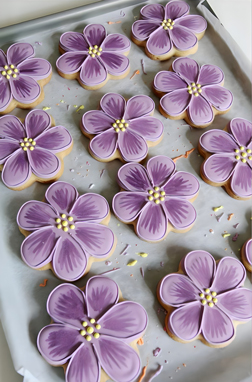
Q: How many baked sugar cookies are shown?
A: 12